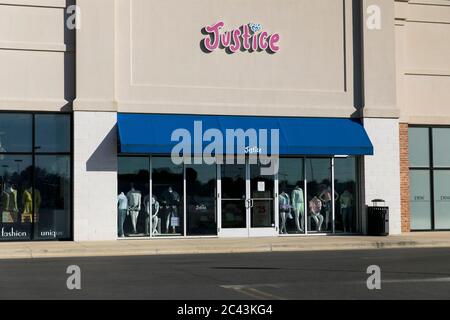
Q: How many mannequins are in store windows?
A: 11